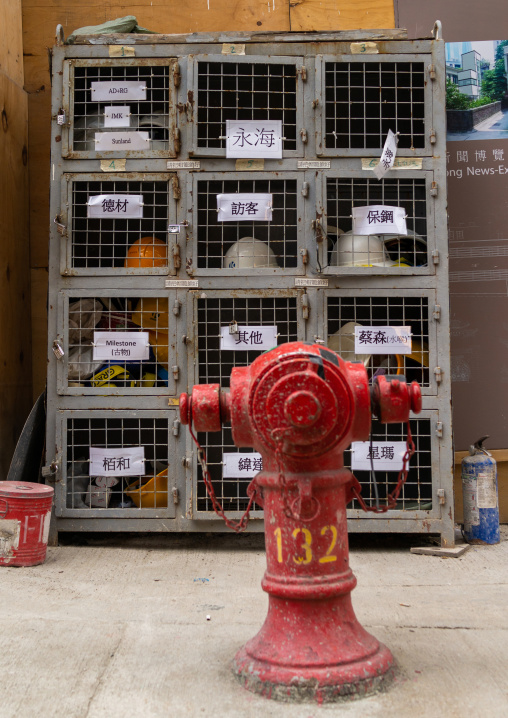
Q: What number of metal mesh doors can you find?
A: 12